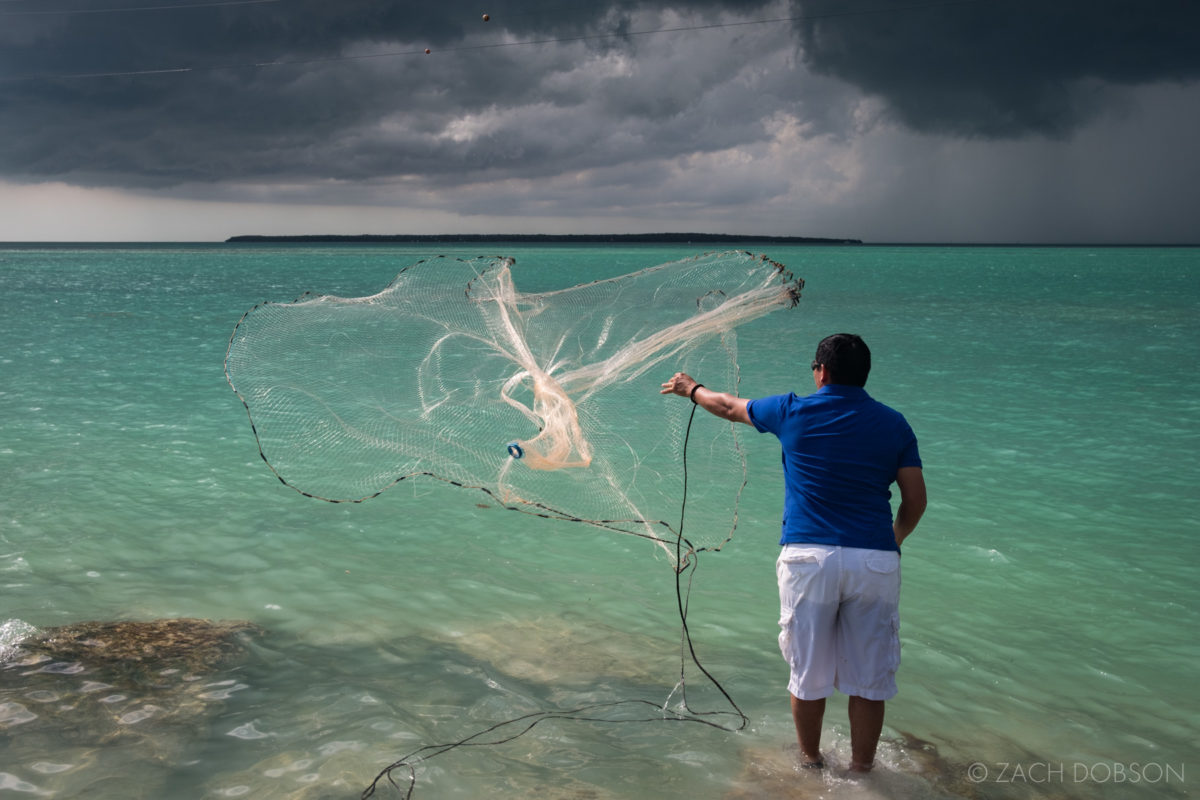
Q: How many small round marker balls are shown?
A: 2